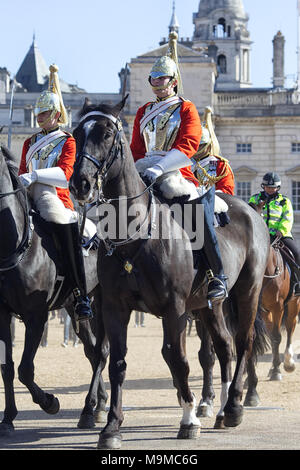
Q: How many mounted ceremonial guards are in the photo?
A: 3